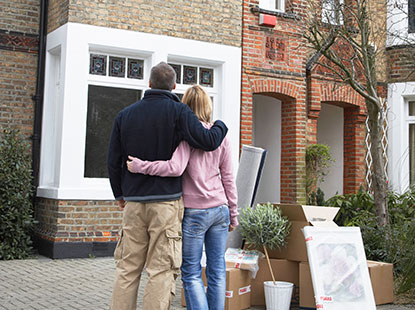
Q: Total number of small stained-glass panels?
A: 6